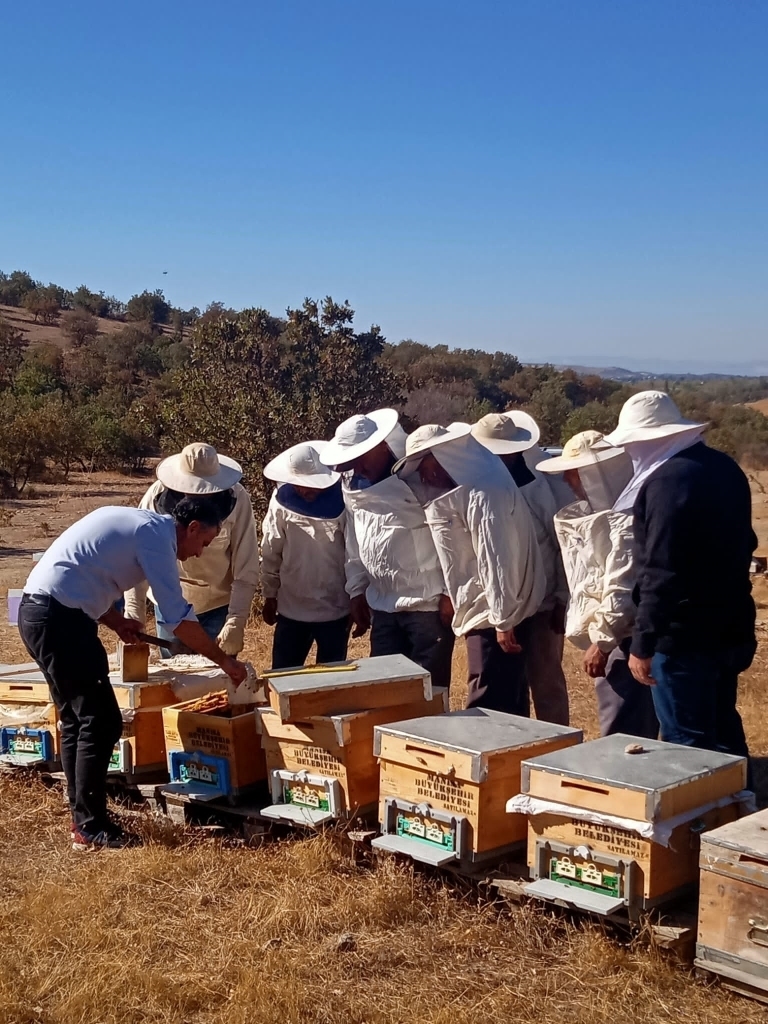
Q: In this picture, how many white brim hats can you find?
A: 7